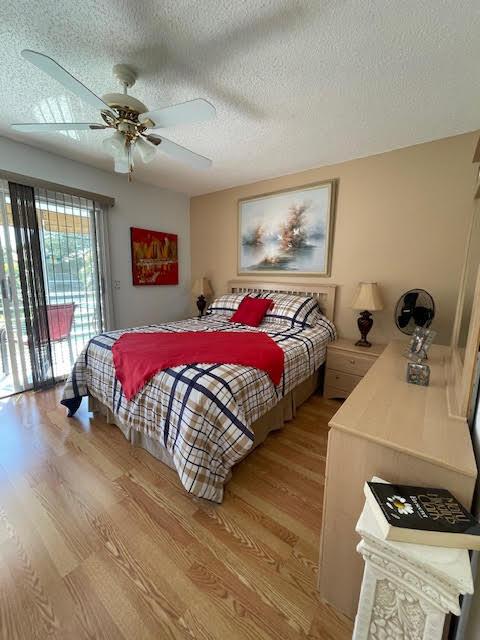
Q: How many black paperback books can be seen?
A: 1